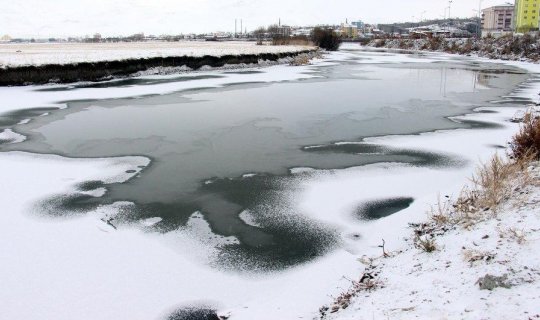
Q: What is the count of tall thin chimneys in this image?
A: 2